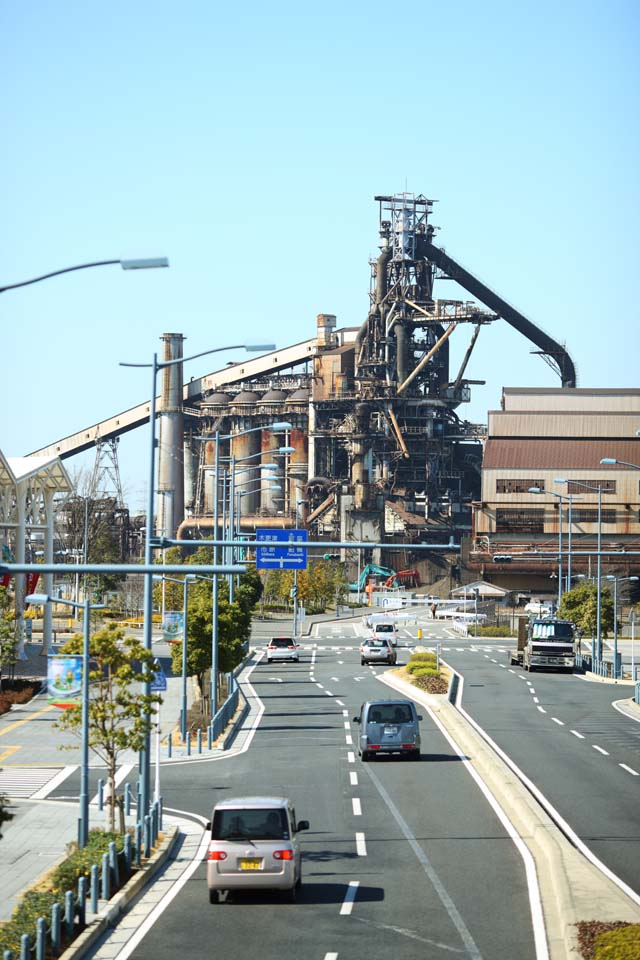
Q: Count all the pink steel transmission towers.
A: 0